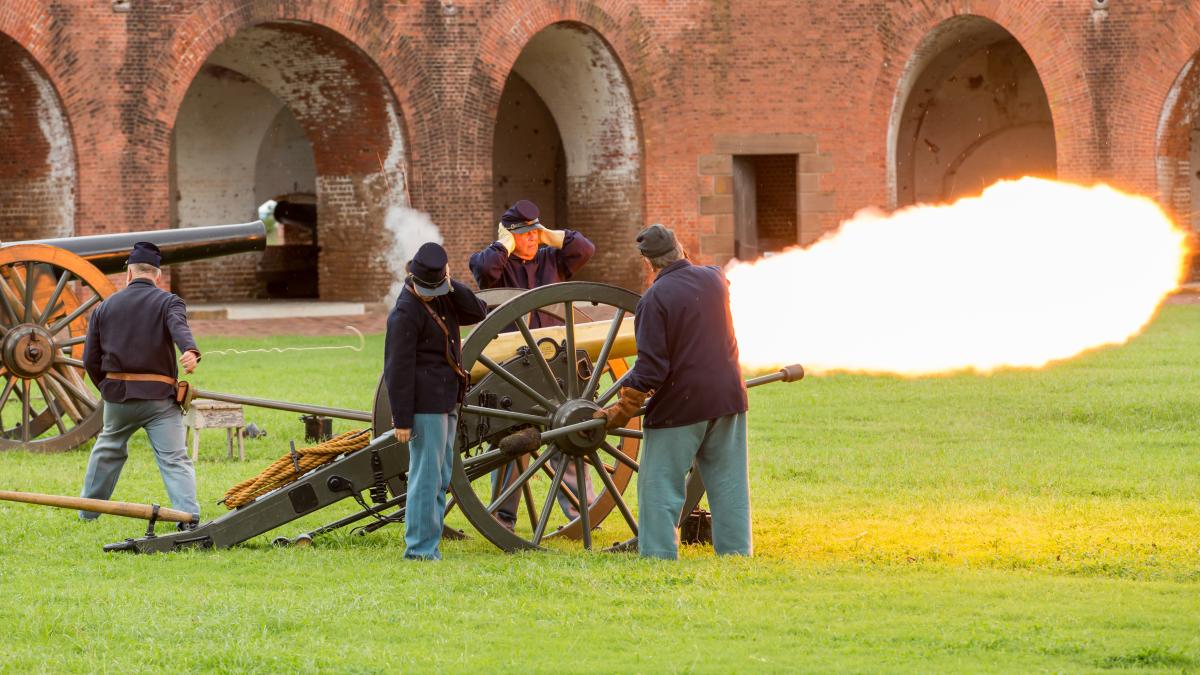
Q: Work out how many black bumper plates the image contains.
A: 0